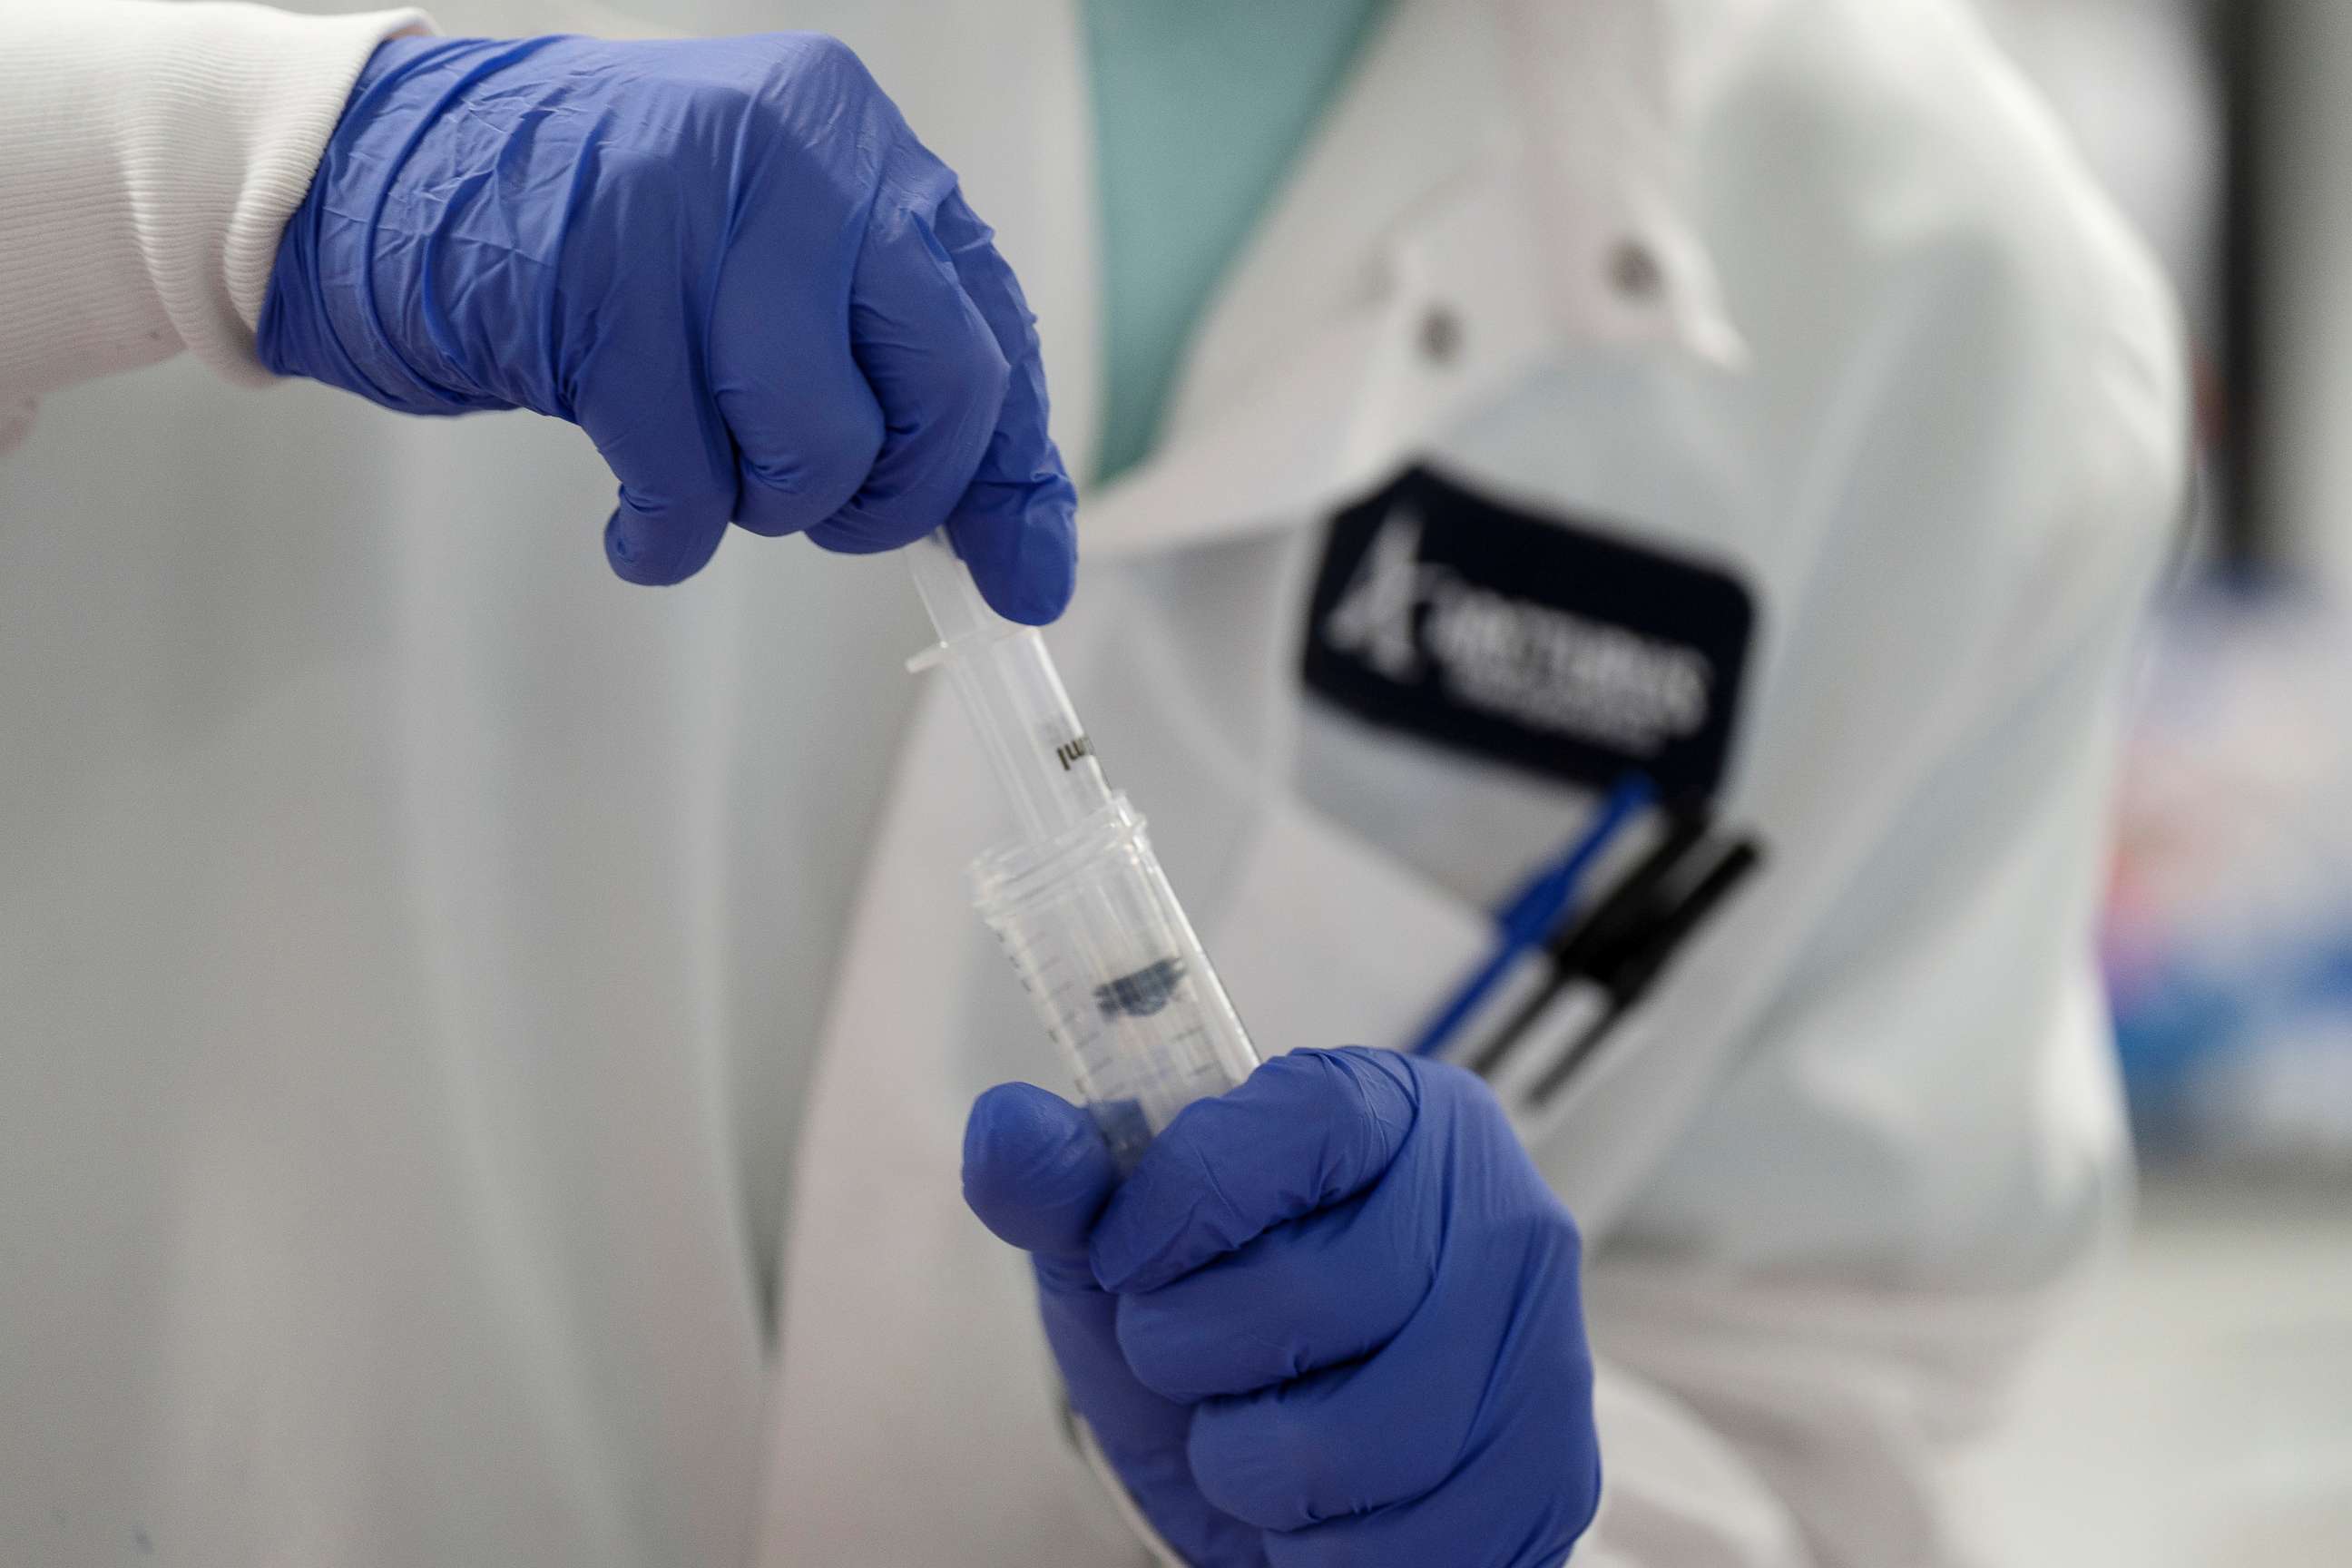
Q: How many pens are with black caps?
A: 2